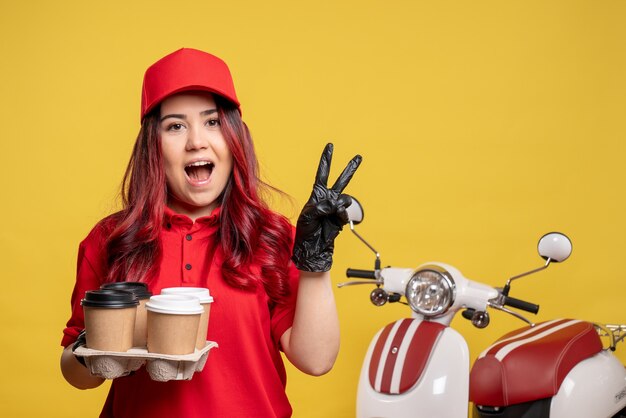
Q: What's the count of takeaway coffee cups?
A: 4